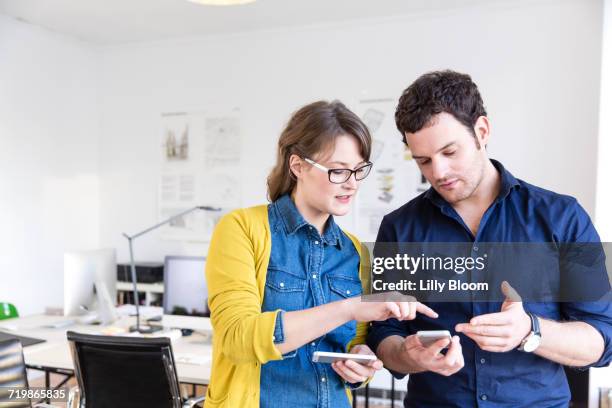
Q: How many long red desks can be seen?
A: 0